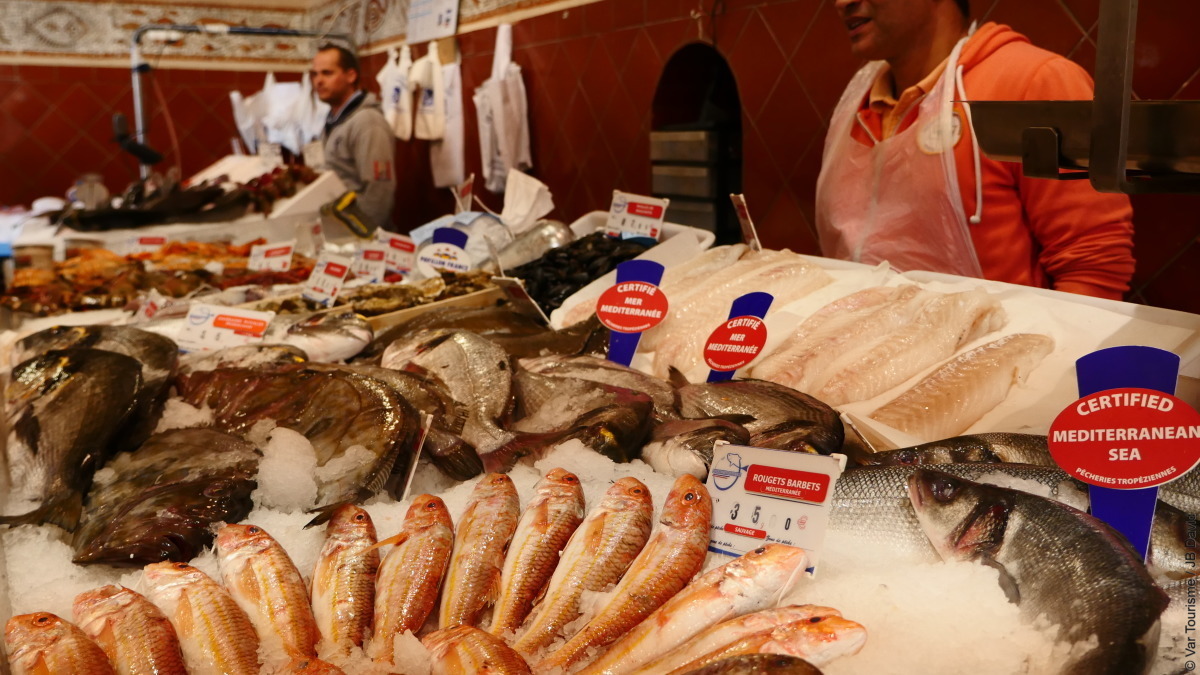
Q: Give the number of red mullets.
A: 15